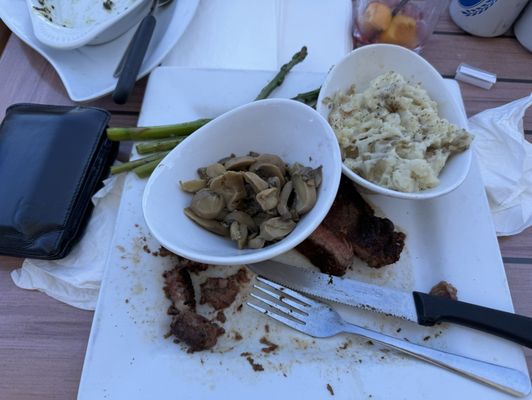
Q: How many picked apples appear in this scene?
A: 0